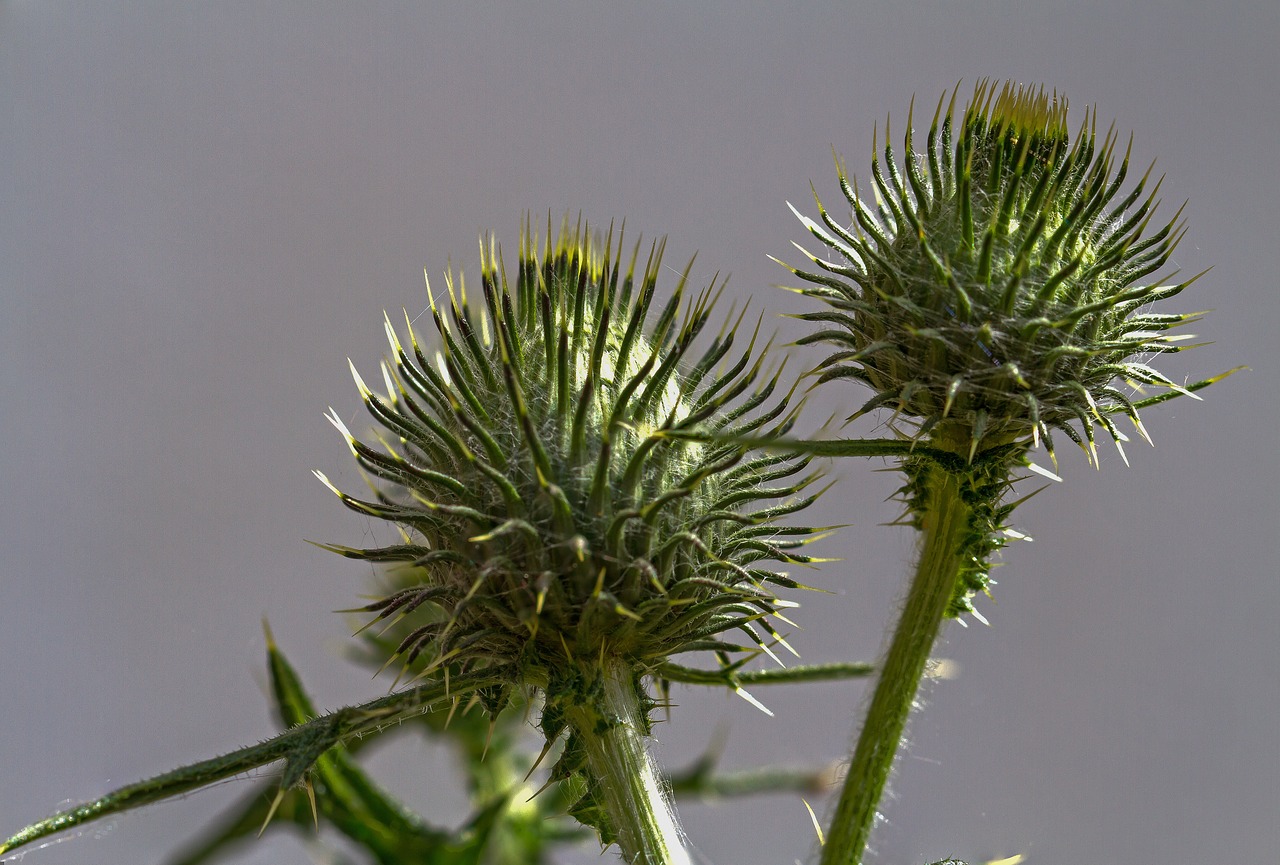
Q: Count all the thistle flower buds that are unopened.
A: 2